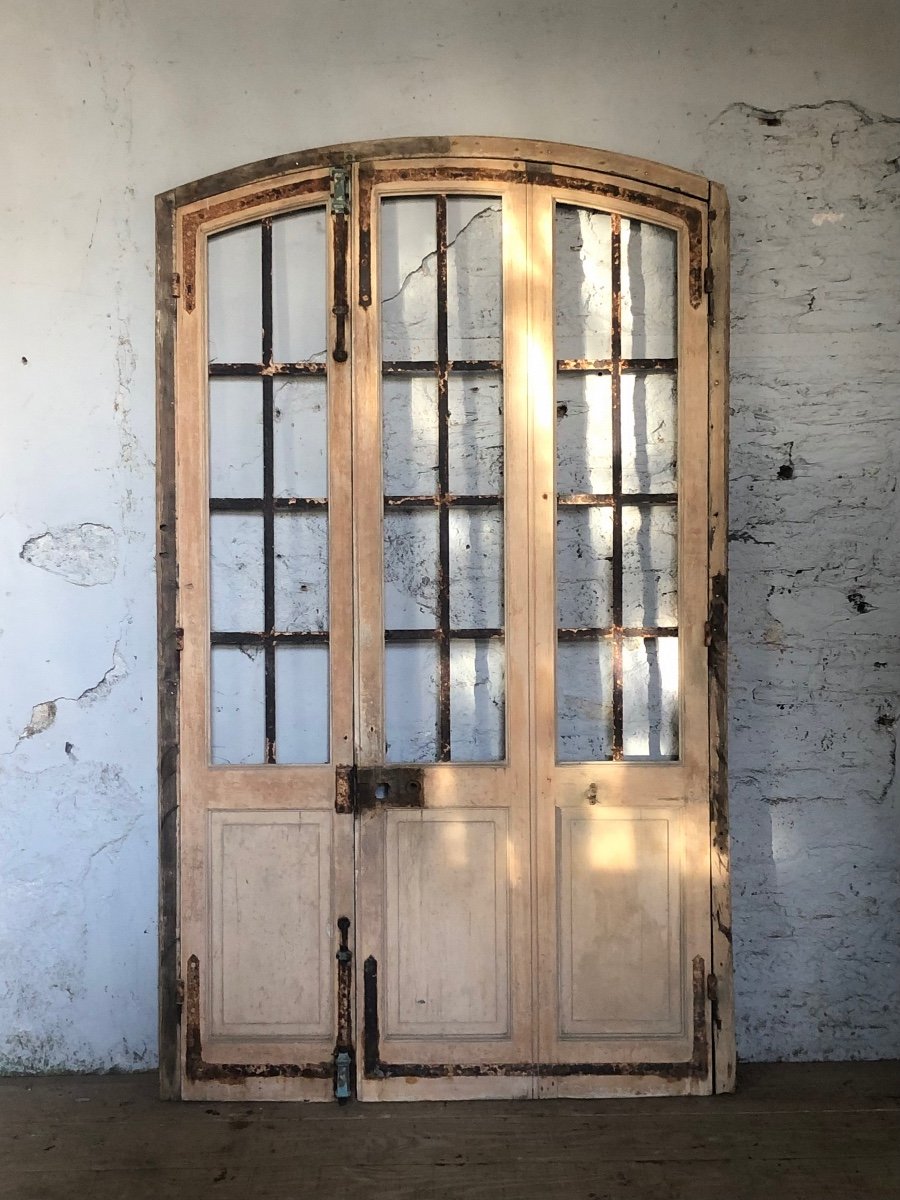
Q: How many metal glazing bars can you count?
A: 12